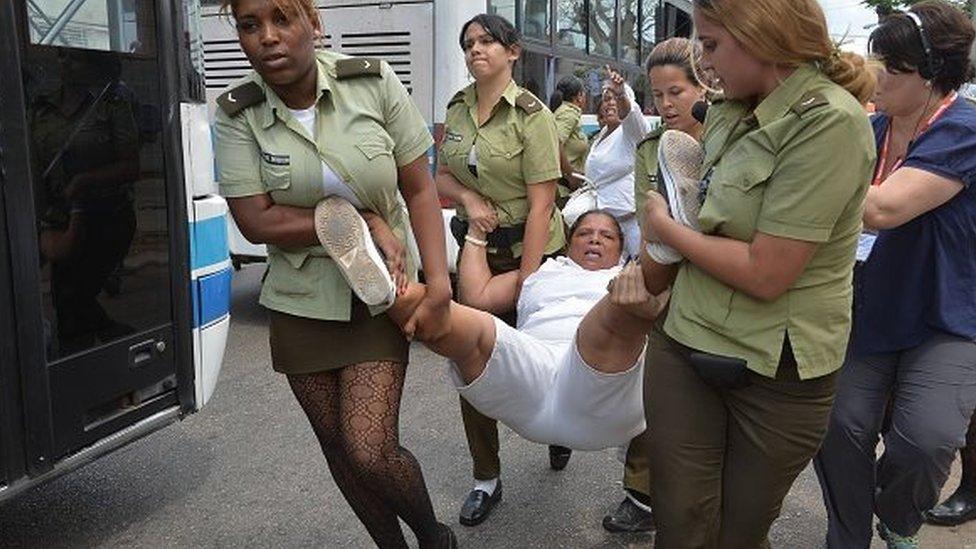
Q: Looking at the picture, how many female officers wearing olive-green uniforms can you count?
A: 5